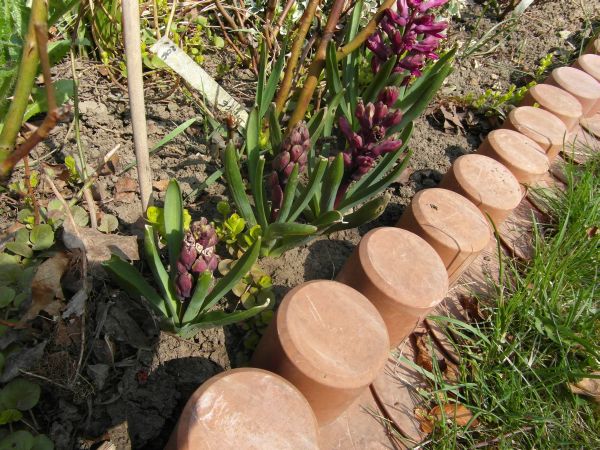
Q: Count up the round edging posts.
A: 11